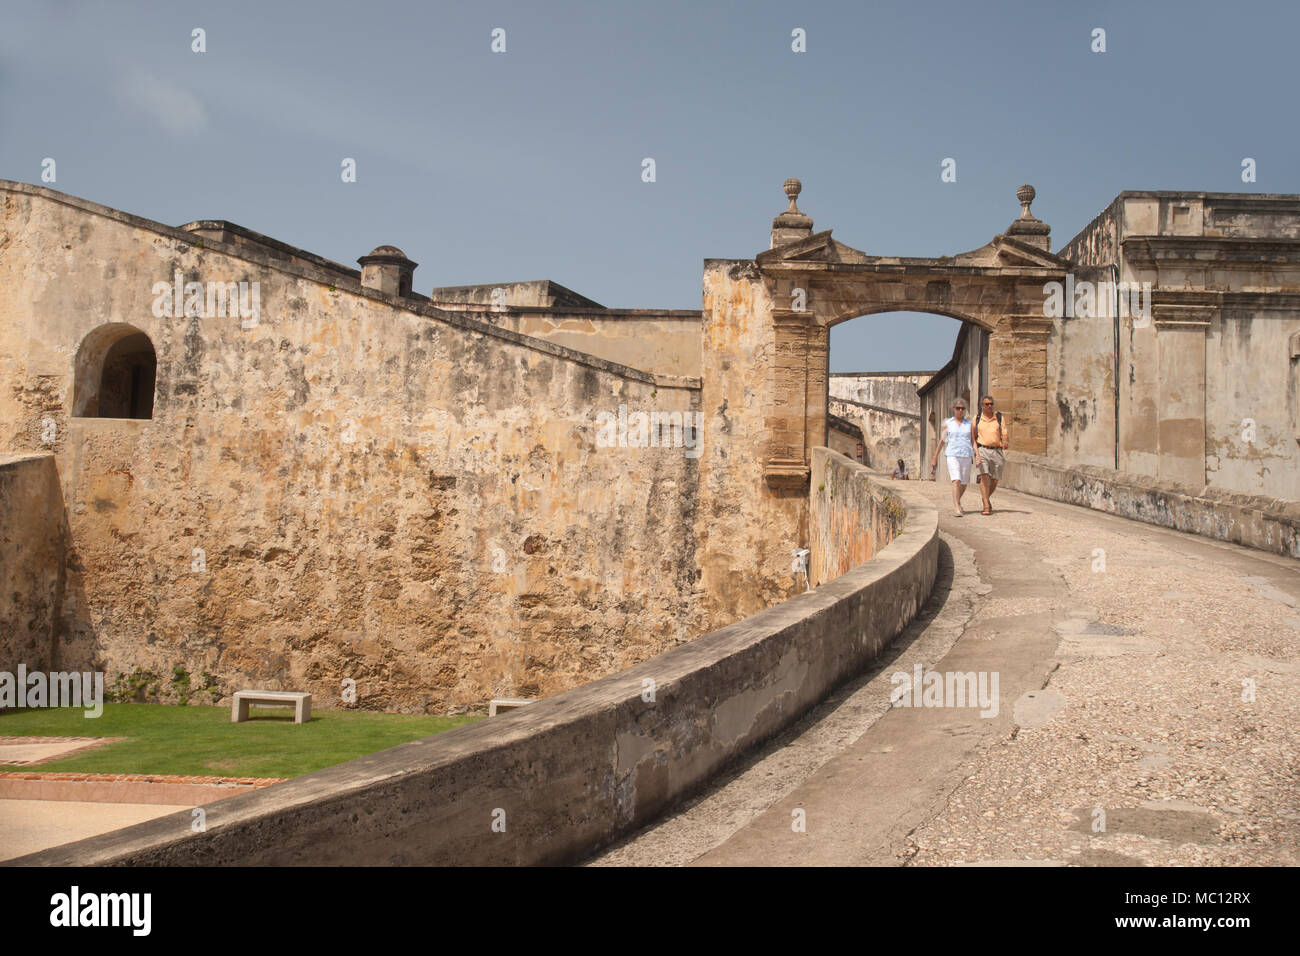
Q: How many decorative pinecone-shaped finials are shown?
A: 2